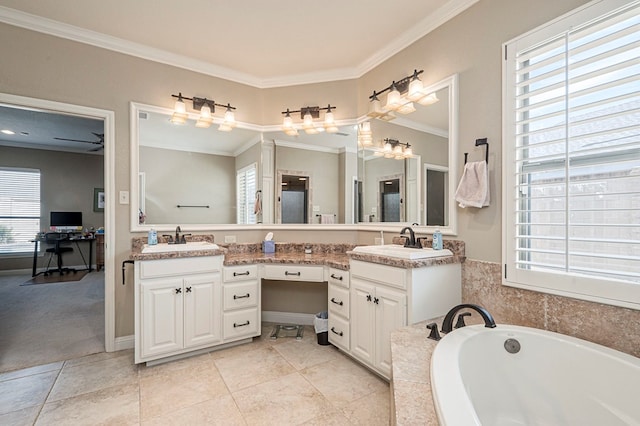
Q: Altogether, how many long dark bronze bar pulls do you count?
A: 7